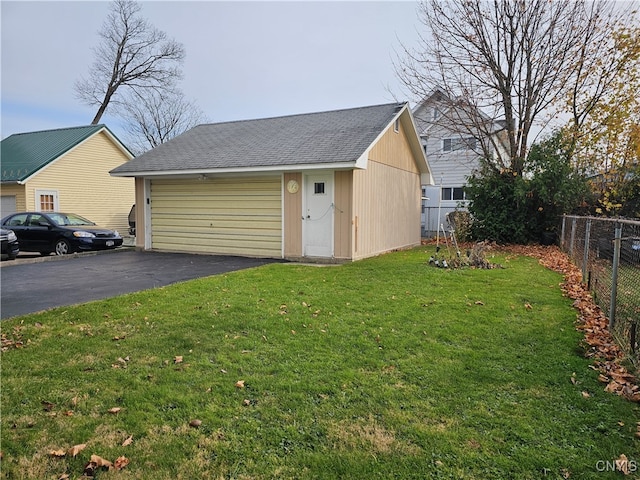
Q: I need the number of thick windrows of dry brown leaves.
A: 1